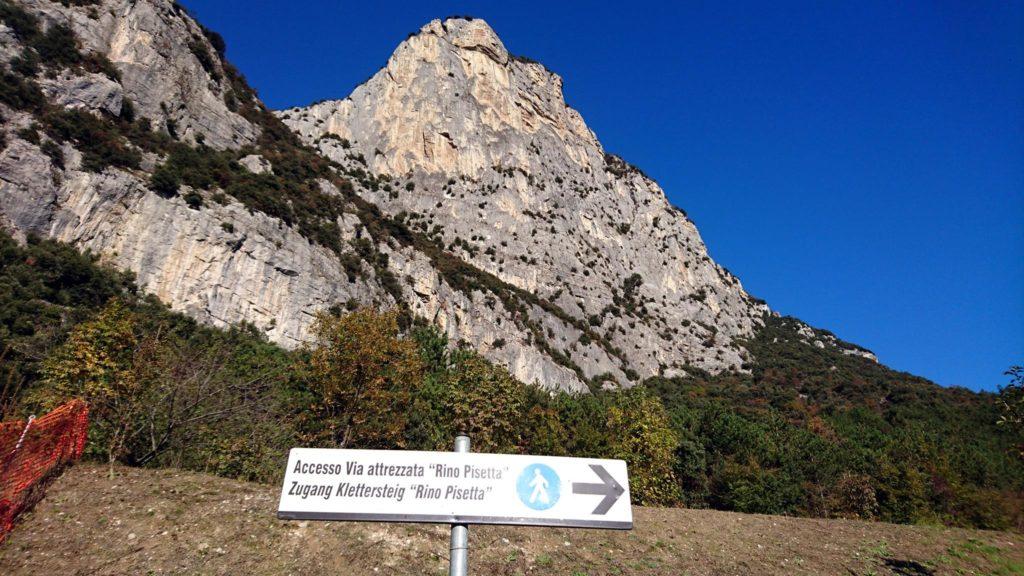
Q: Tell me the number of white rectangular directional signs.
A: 1